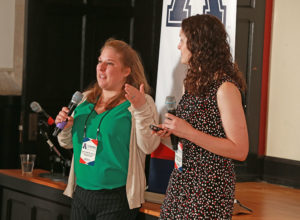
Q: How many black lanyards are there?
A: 1